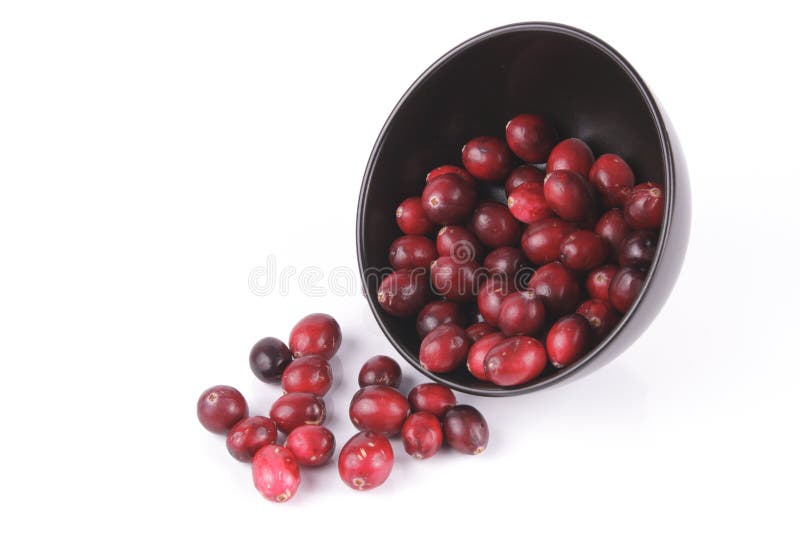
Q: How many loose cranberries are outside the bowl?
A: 14